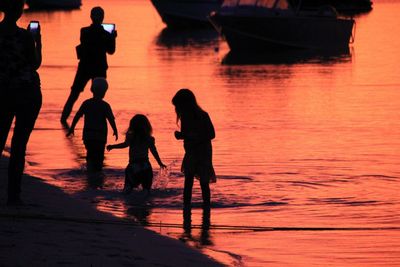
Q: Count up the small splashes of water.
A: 1